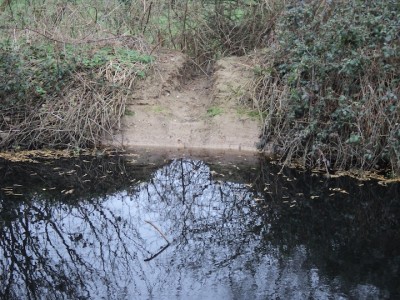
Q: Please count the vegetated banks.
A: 2